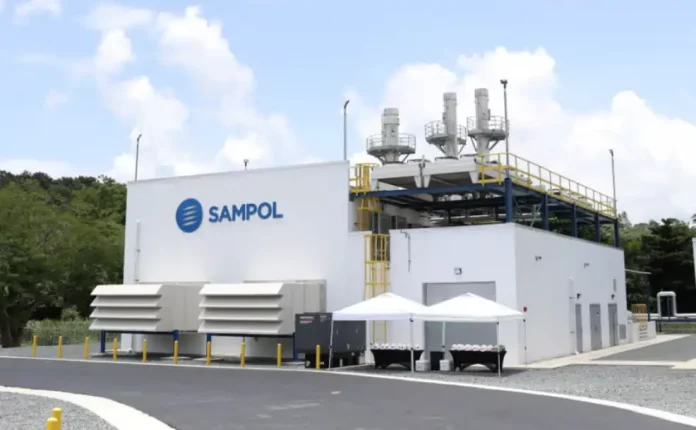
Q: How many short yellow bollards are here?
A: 12